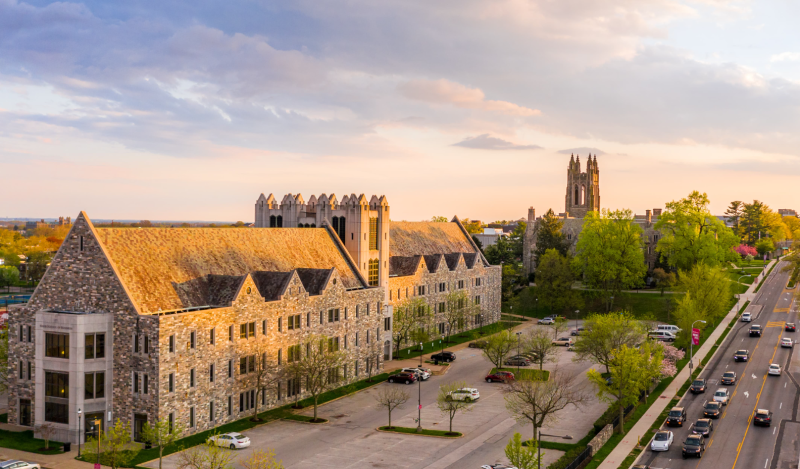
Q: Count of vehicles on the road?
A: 15